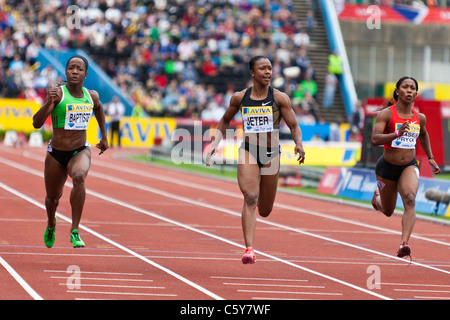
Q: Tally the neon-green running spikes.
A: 2